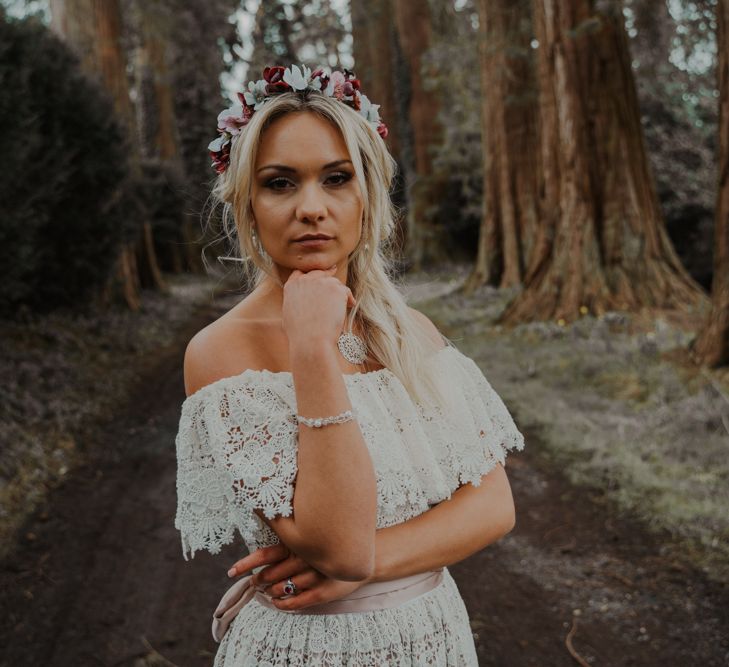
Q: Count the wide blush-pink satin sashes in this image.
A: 1